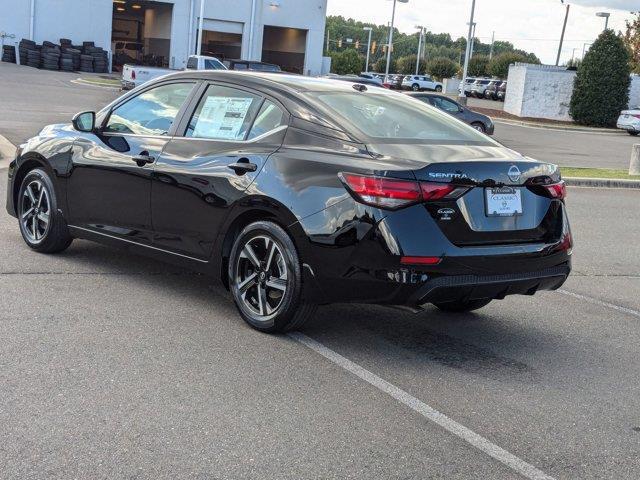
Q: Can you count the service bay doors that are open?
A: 3